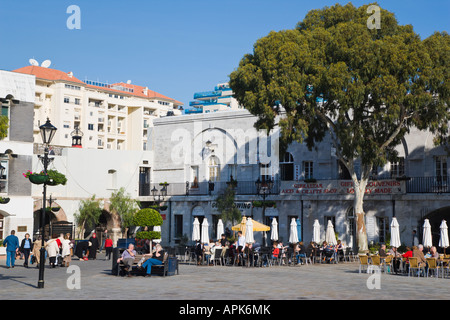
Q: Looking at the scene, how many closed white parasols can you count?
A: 11